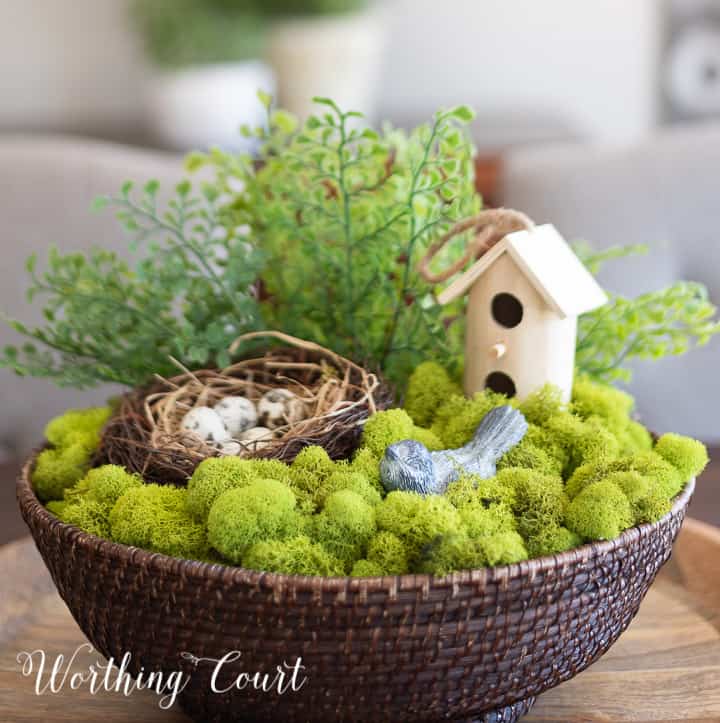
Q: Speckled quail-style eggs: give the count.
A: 4